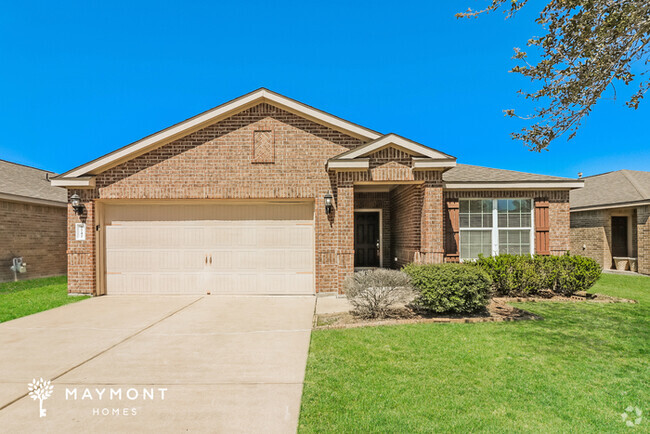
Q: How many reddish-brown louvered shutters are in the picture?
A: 2